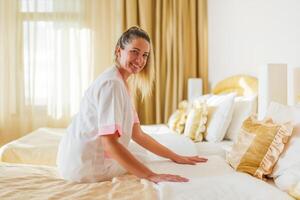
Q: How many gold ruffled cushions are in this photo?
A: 3